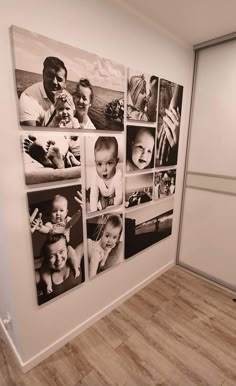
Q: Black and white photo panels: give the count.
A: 11